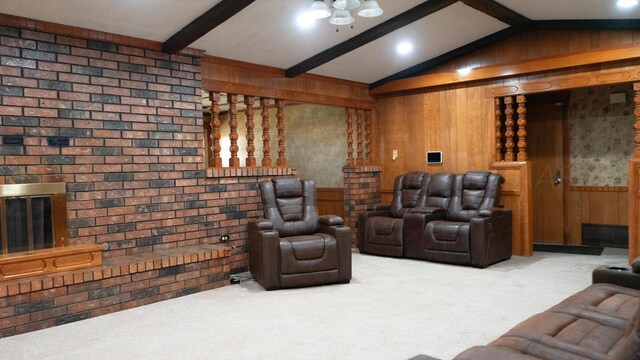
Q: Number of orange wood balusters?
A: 12